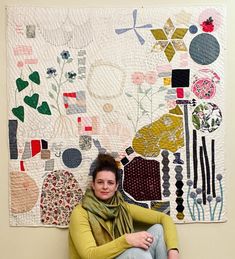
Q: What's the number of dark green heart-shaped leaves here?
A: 5